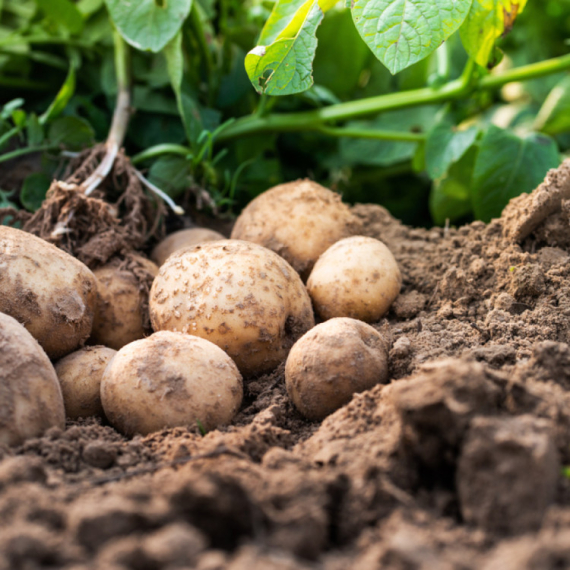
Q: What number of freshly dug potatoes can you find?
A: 10